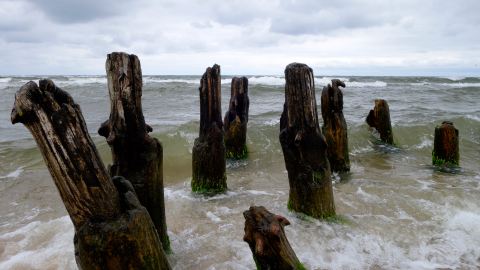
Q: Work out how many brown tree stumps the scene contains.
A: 9